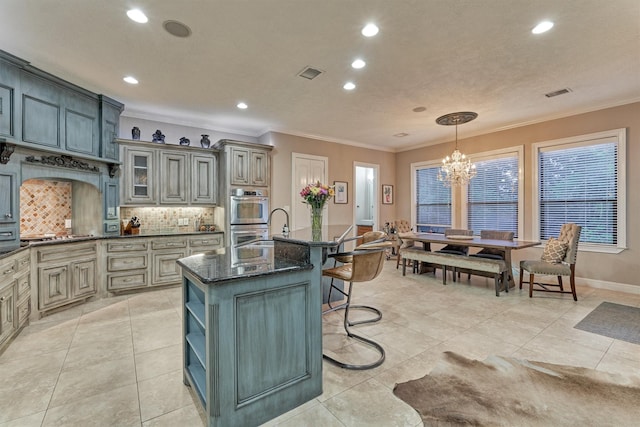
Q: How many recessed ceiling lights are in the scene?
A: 7